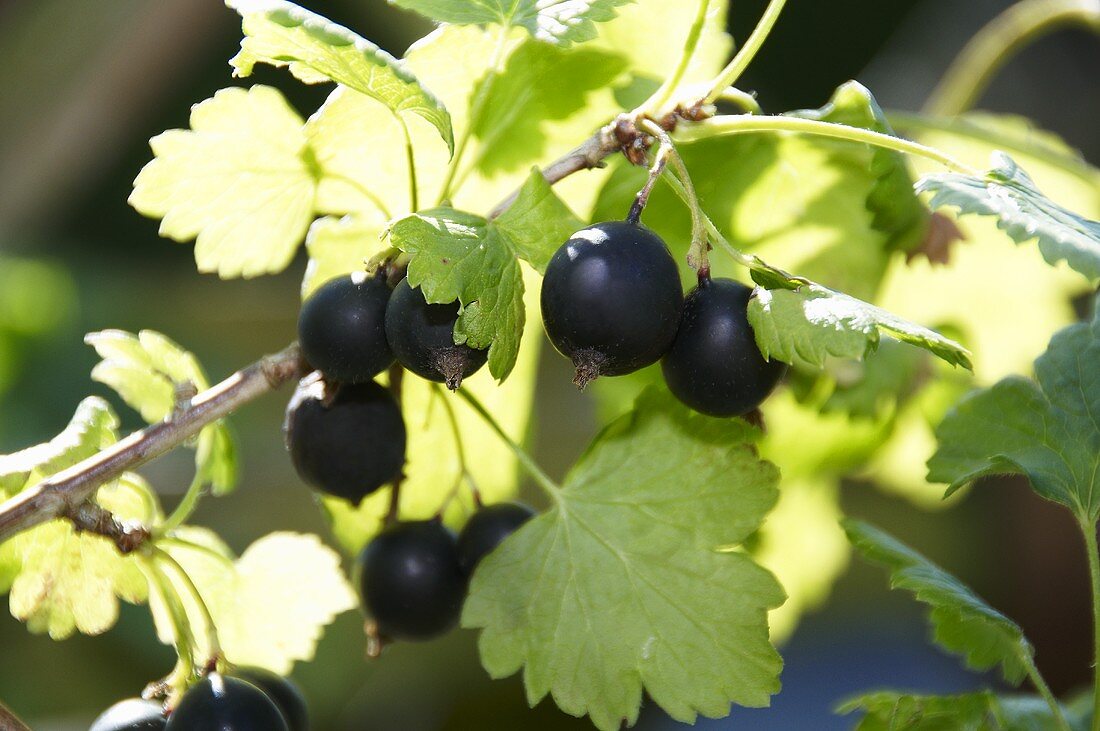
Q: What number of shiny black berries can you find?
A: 10